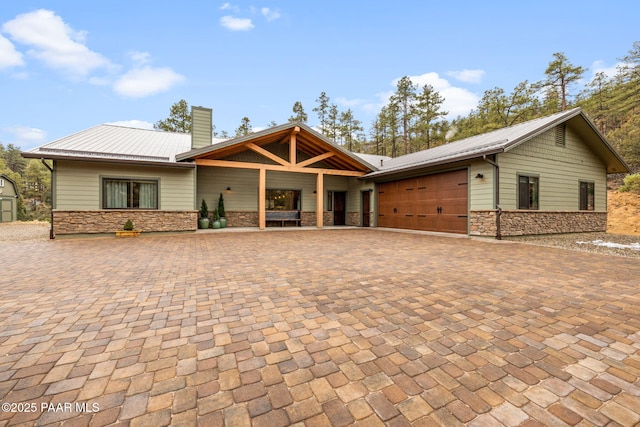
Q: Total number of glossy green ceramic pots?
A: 3